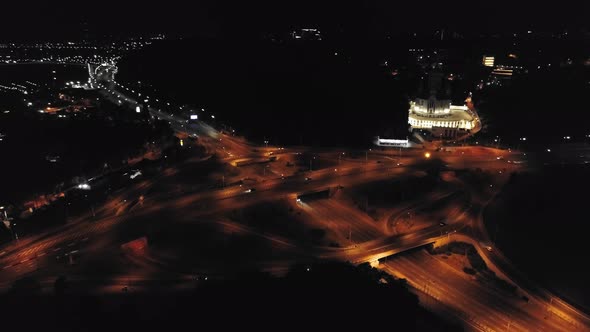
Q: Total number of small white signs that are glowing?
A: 2